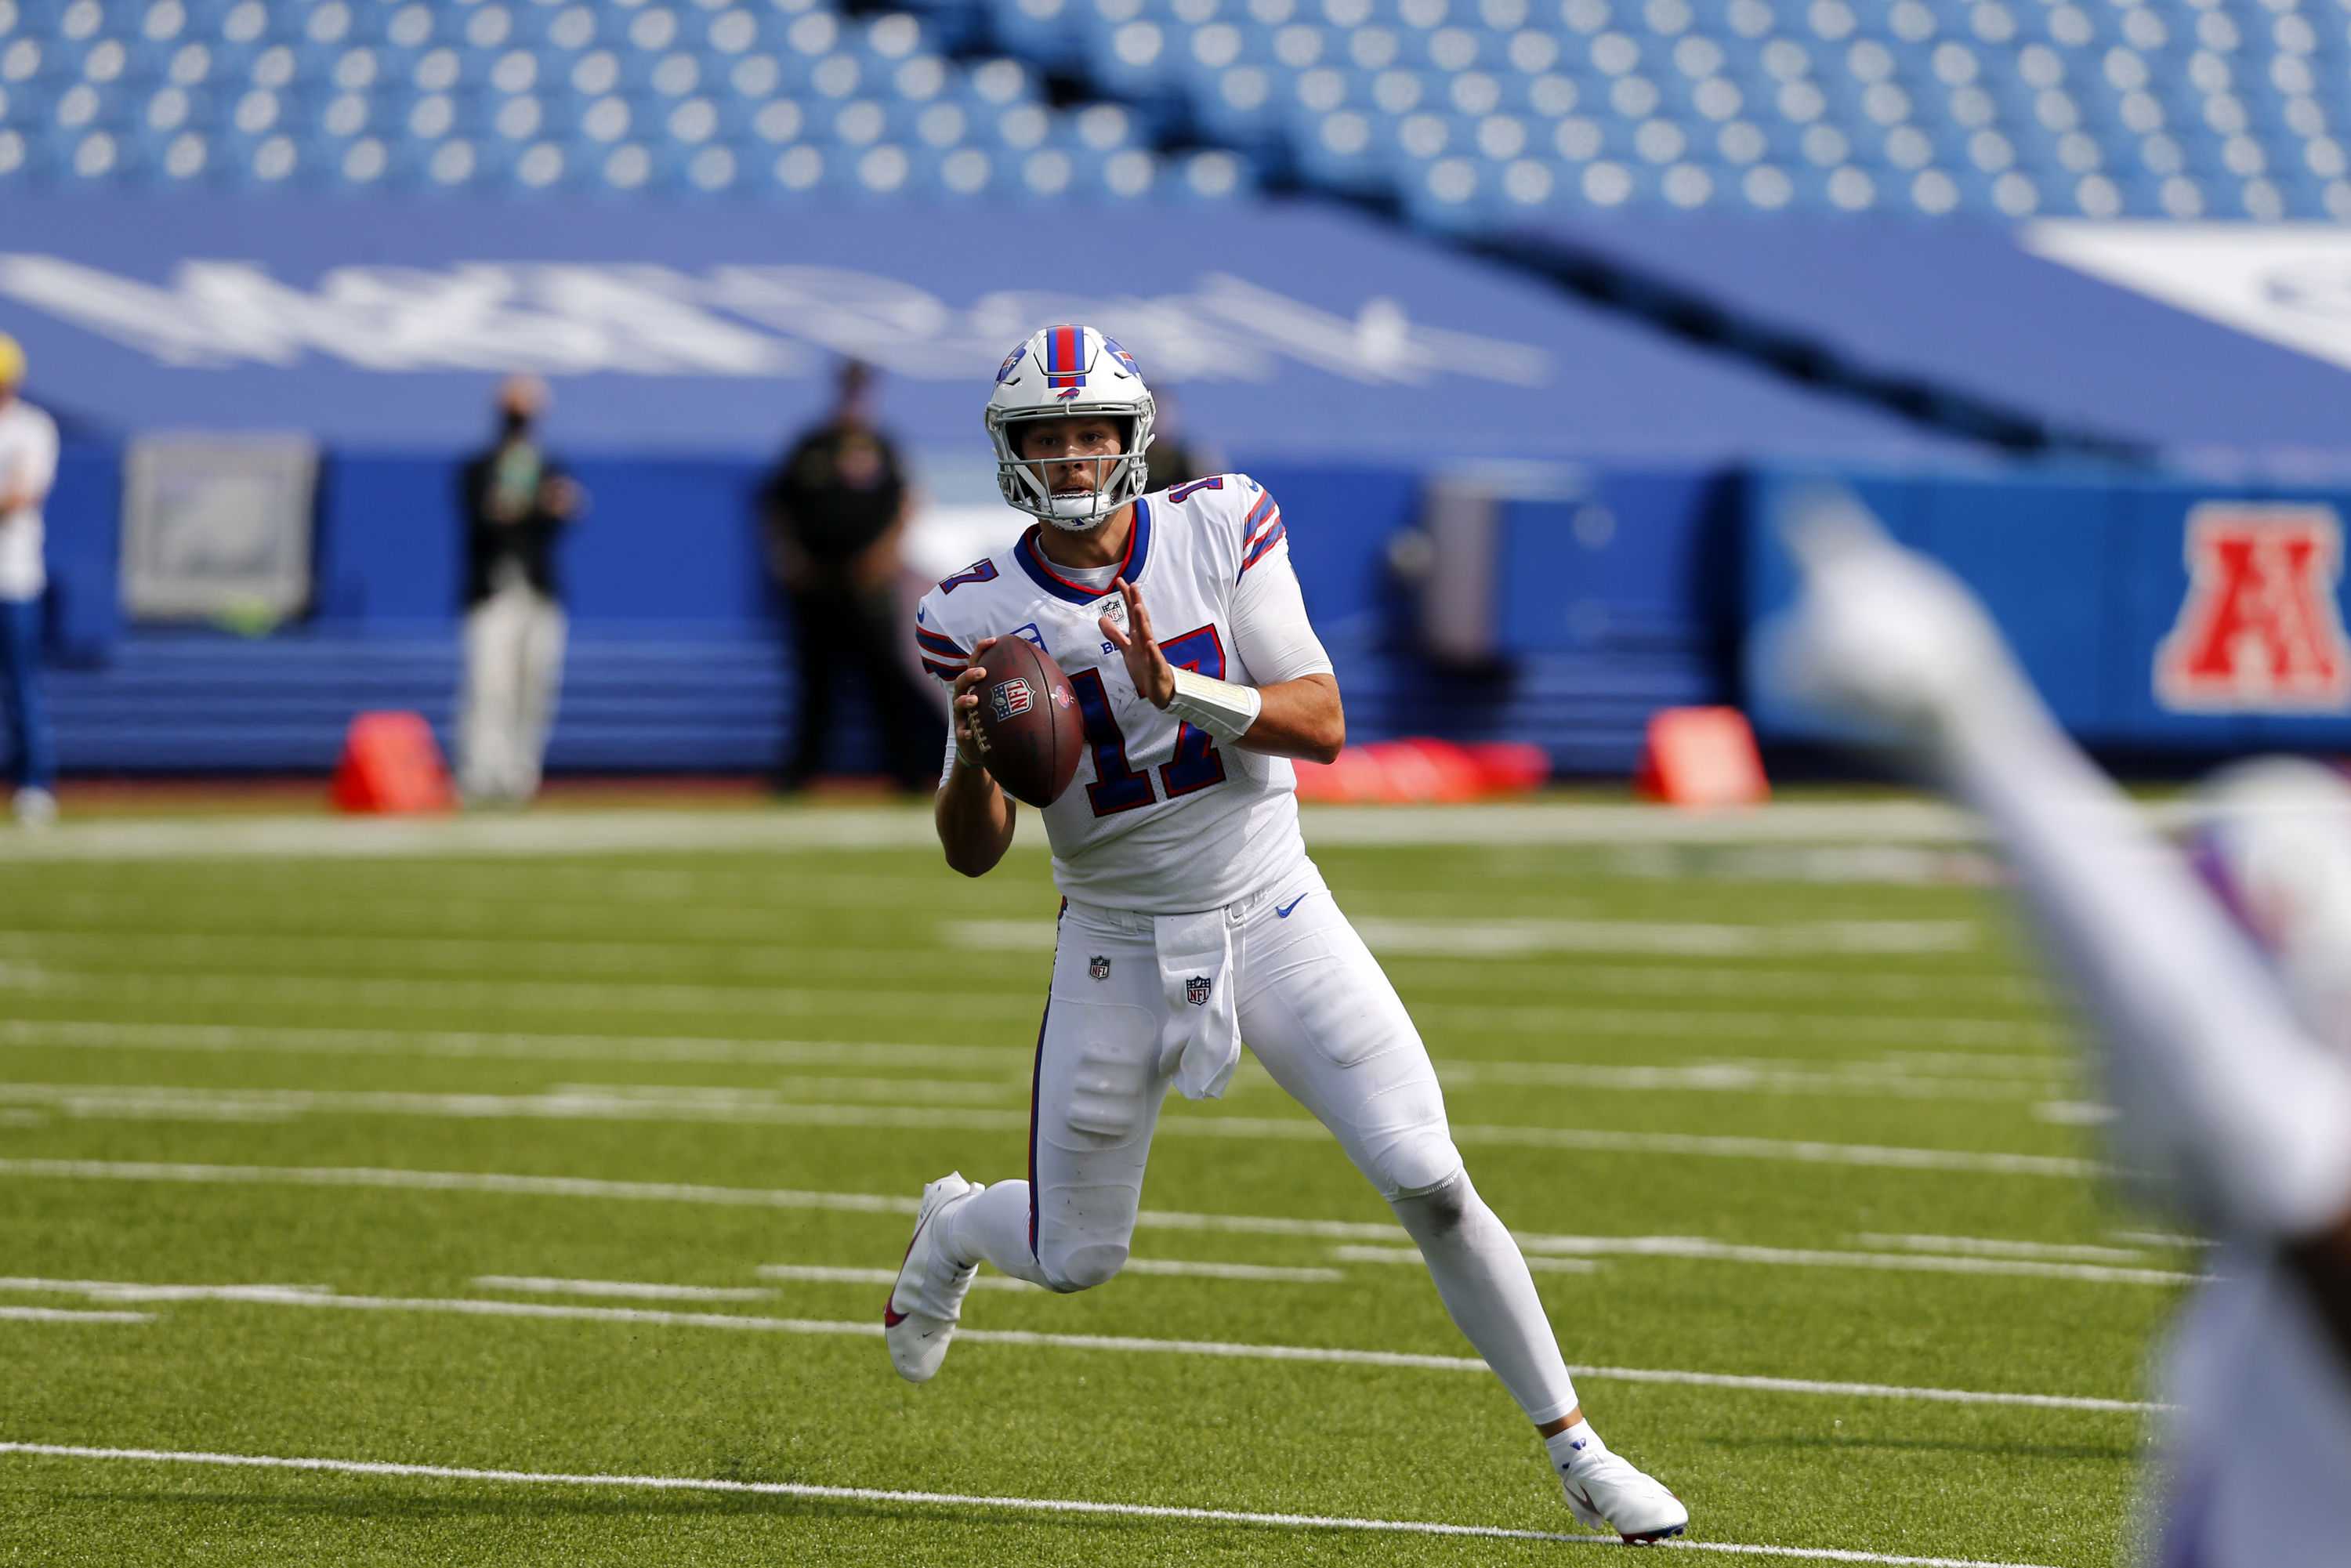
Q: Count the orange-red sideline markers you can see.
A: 2